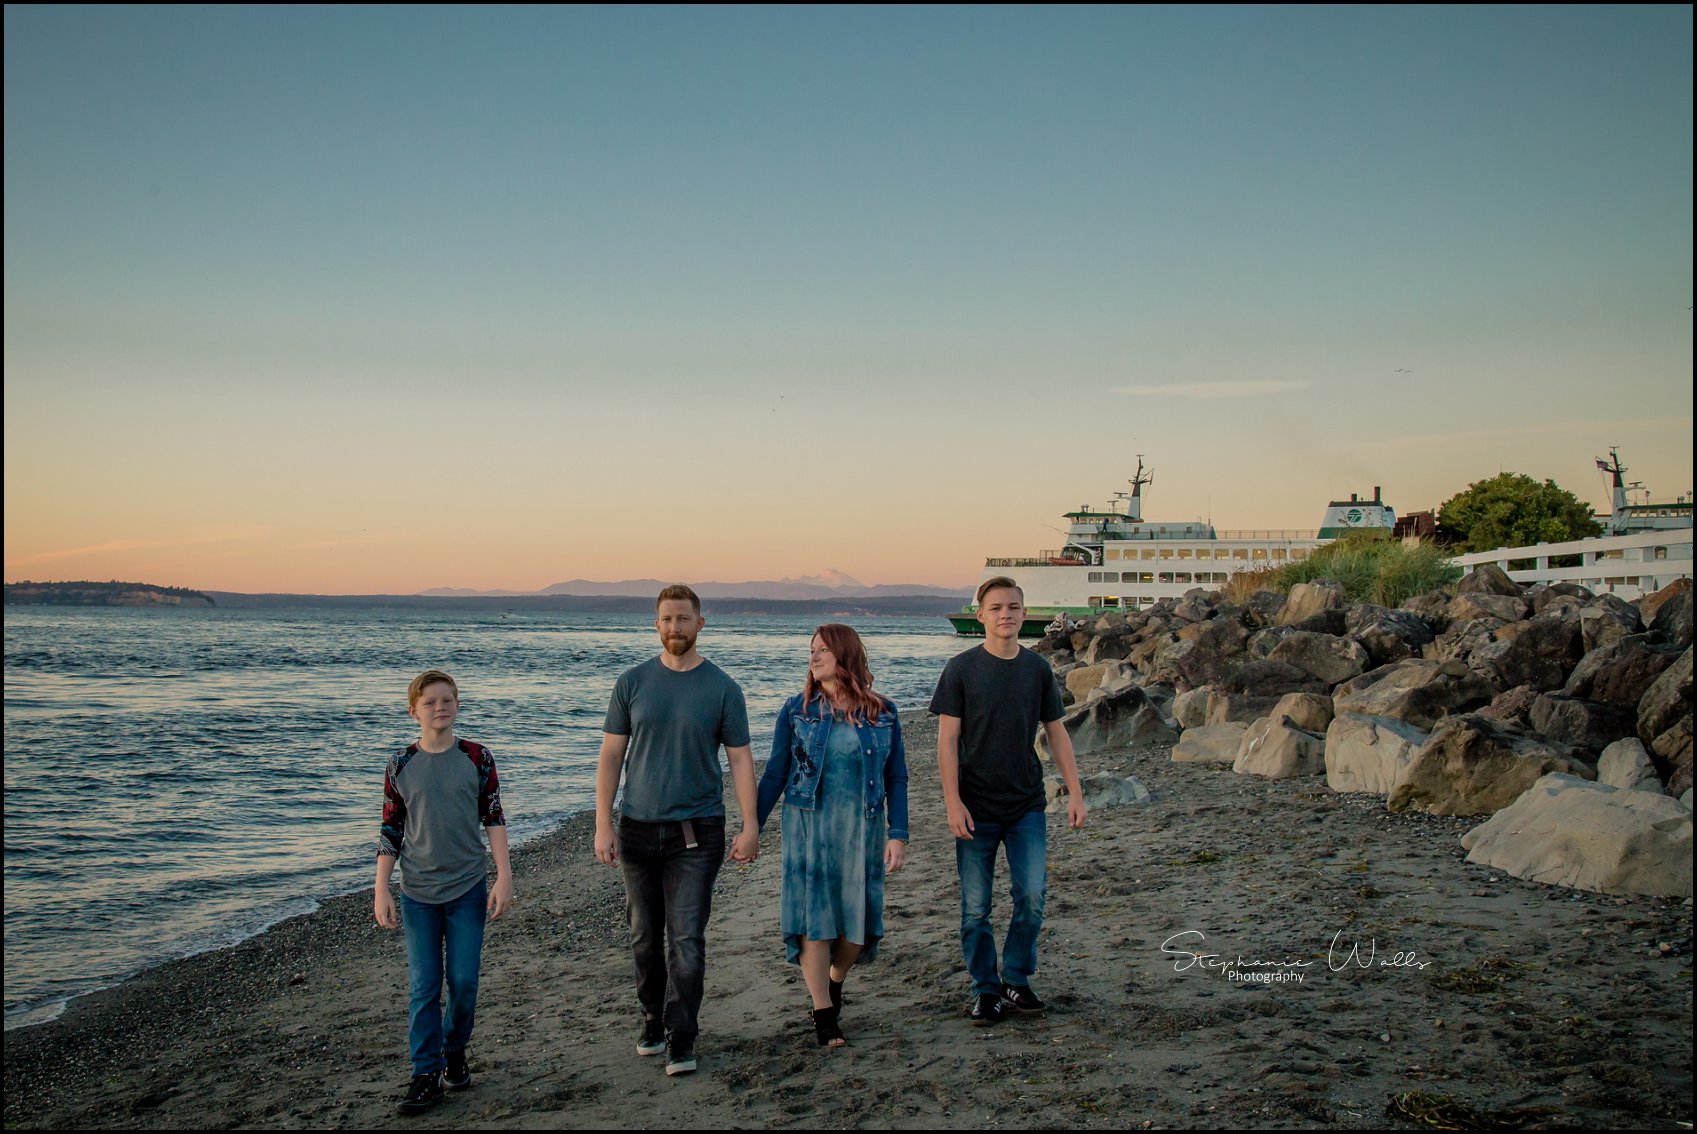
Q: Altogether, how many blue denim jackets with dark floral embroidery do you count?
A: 1